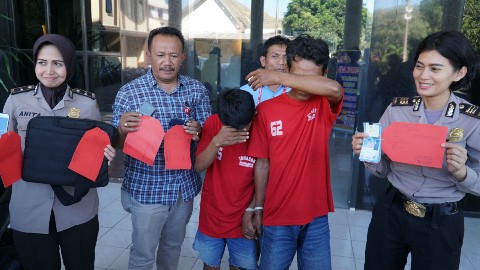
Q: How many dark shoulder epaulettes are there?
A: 4